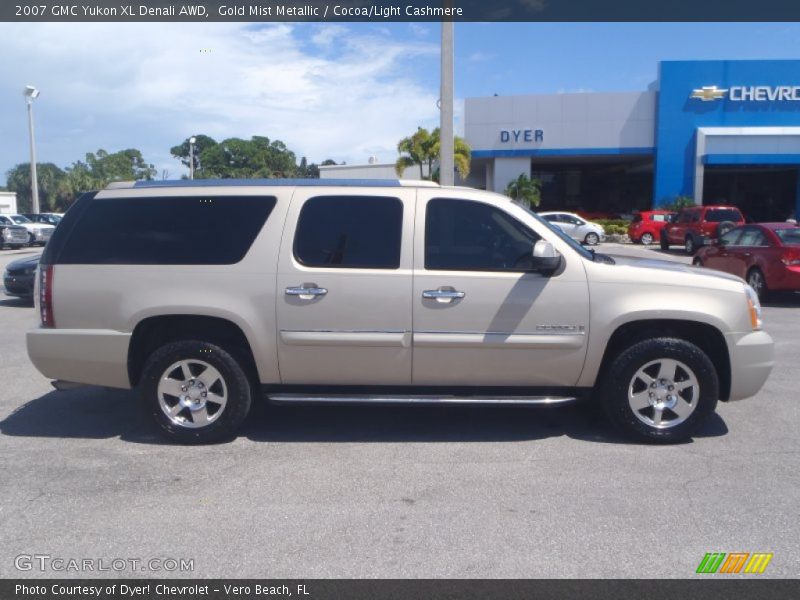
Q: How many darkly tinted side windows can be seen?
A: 3